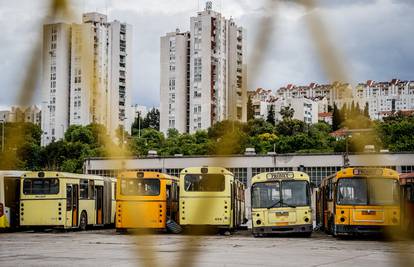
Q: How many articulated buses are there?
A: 1